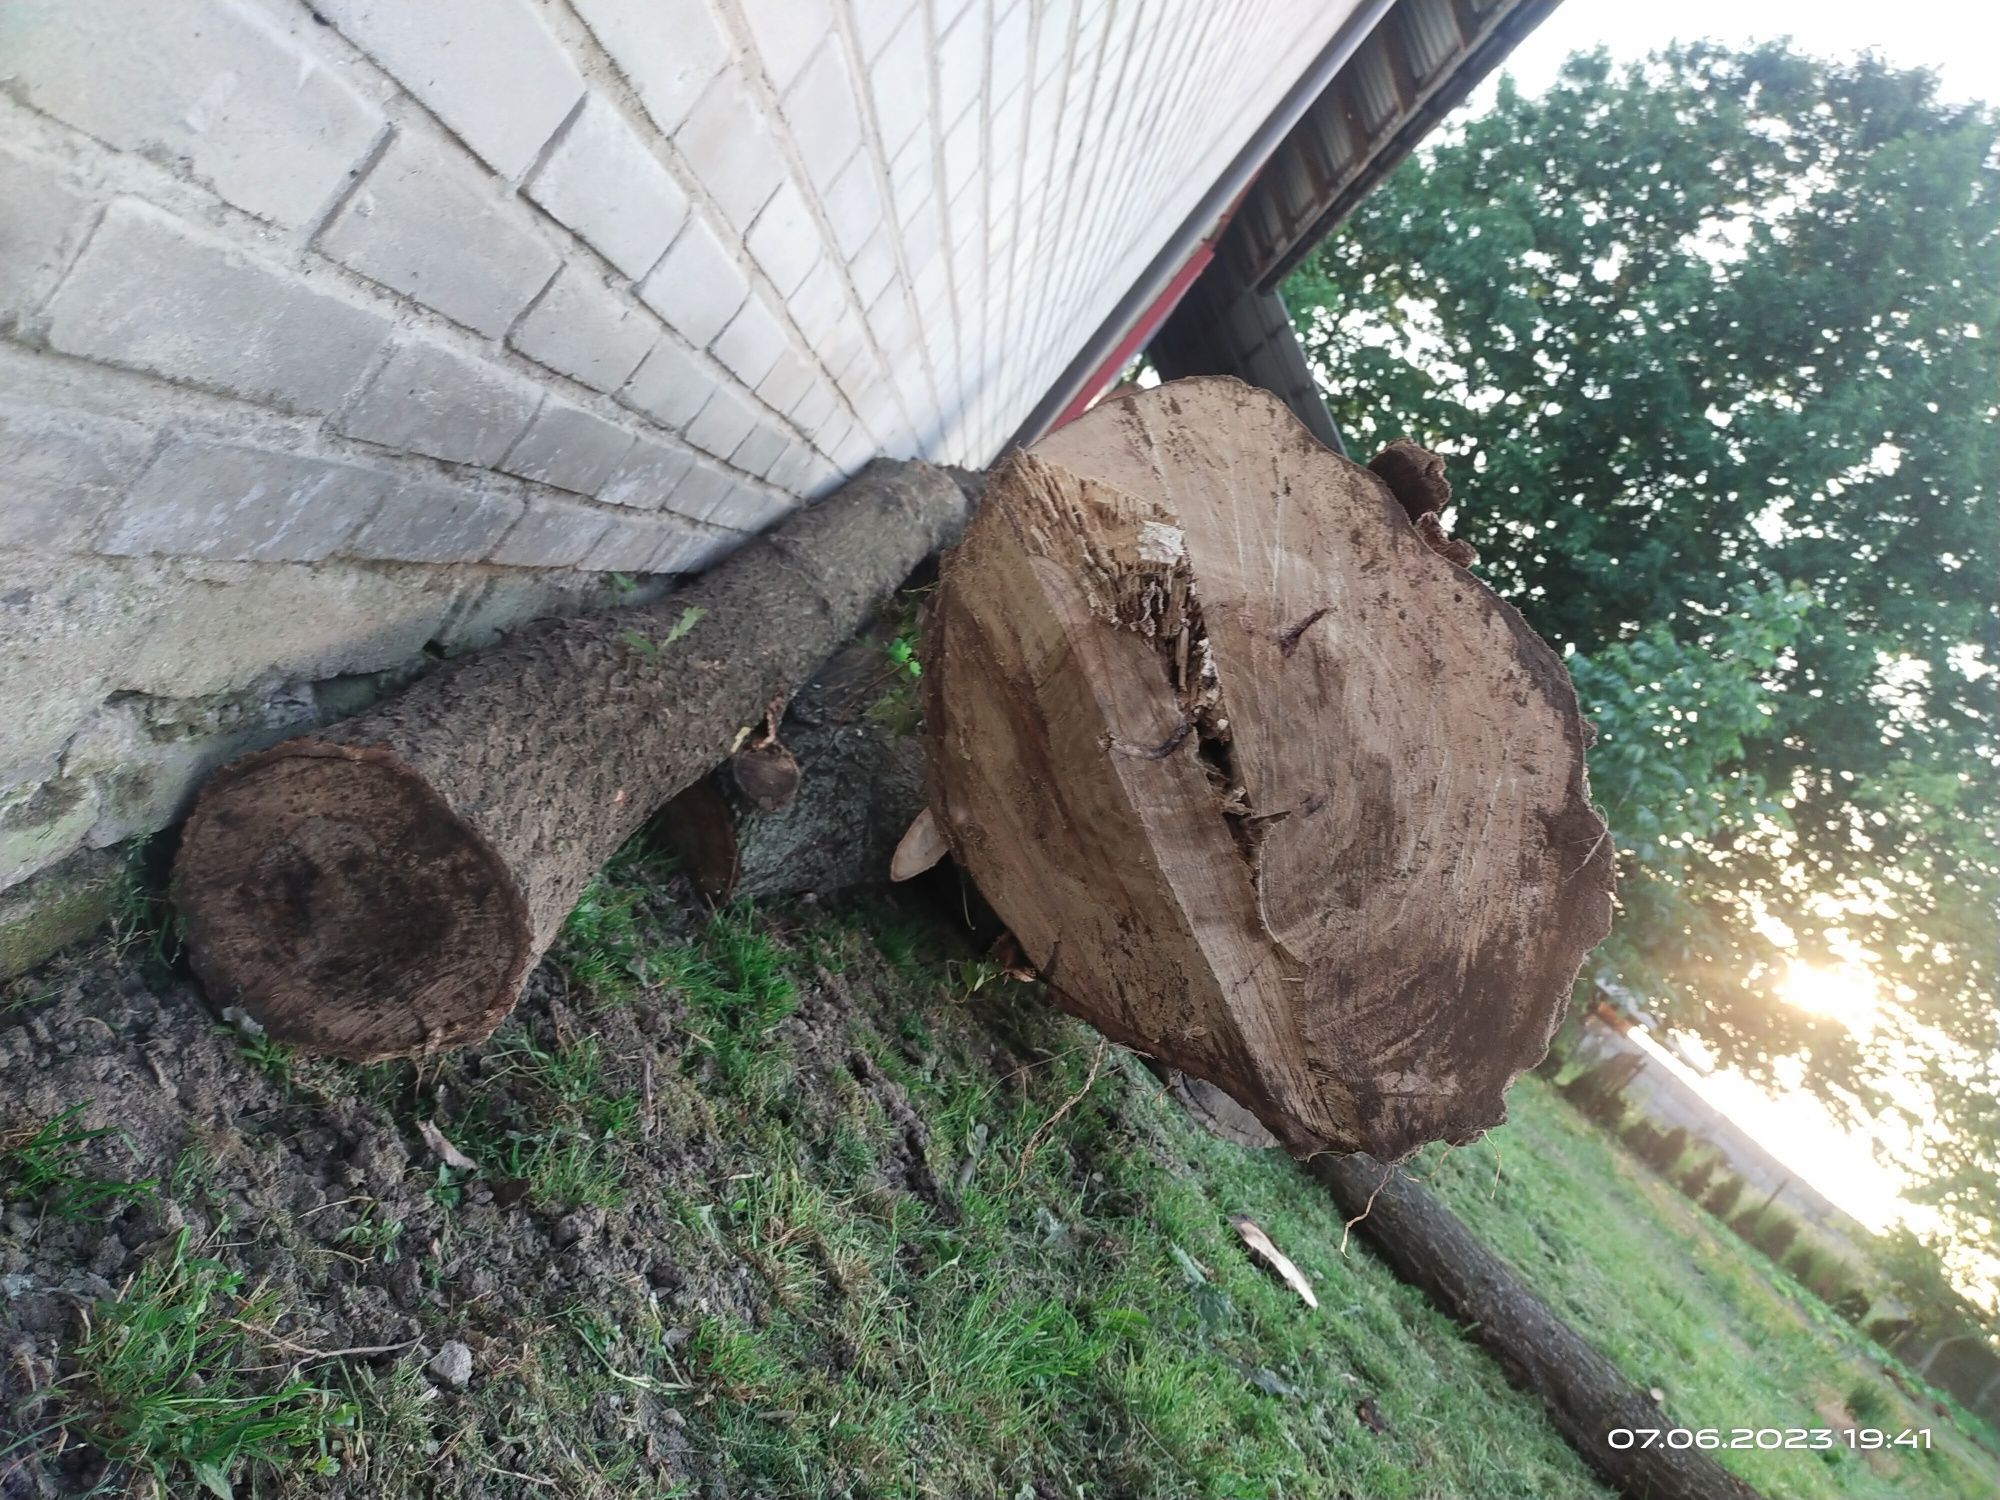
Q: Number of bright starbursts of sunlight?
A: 1